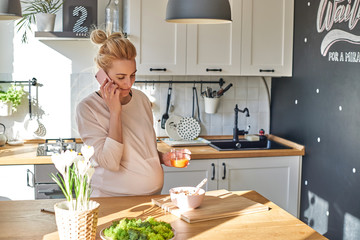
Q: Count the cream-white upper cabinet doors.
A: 3